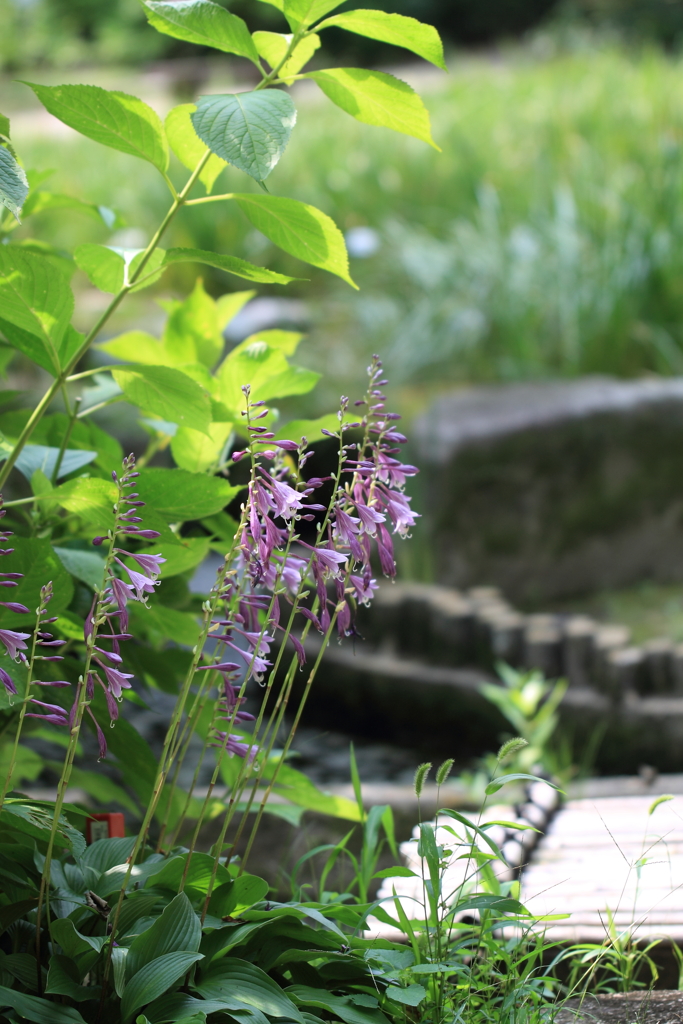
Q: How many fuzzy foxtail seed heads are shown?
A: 4